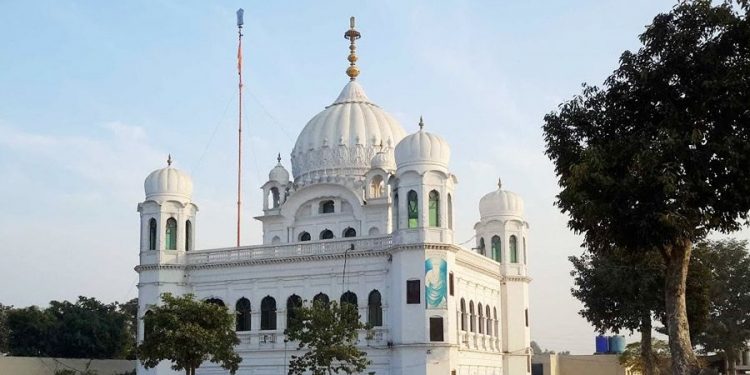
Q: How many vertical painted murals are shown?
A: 1